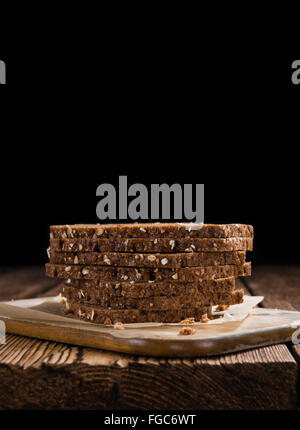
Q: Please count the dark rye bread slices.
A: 7